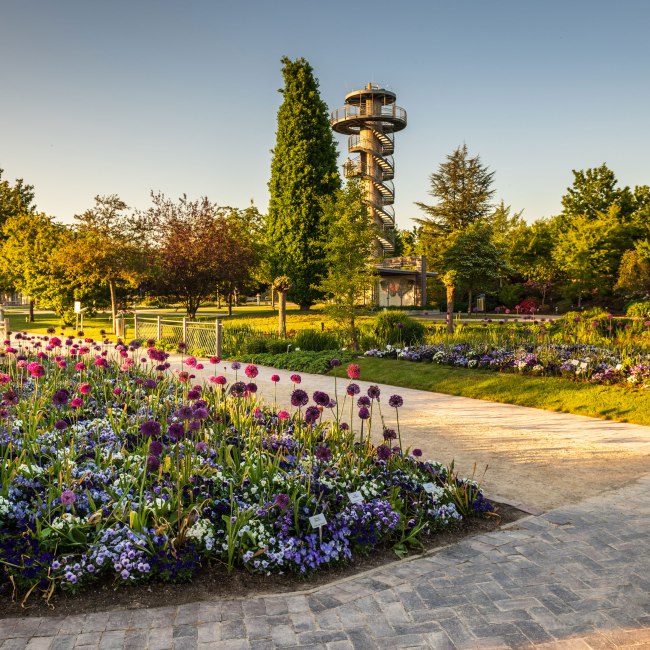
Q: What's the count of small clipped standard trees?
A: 2